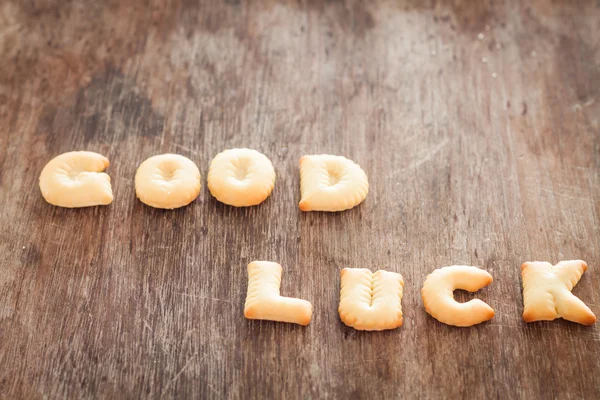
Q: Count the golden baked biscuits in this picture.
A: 8